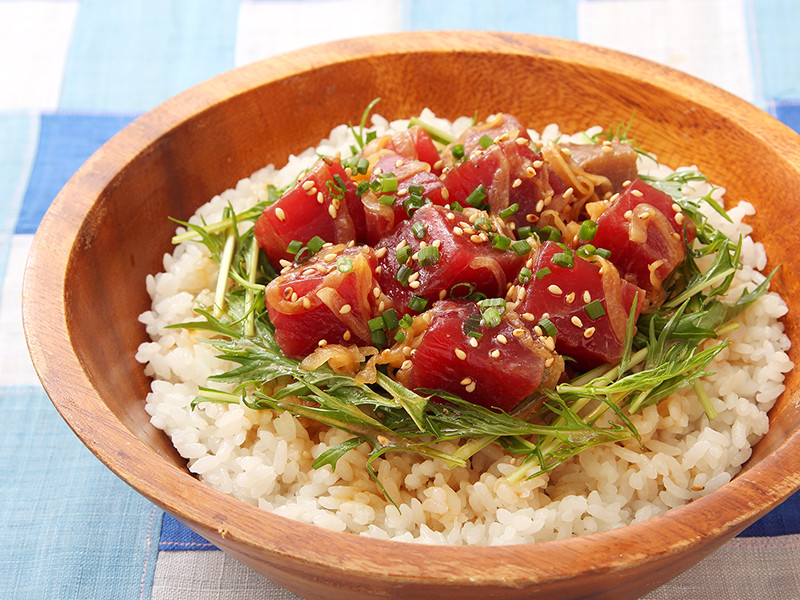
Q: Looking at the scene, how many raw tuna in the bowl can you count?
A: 11